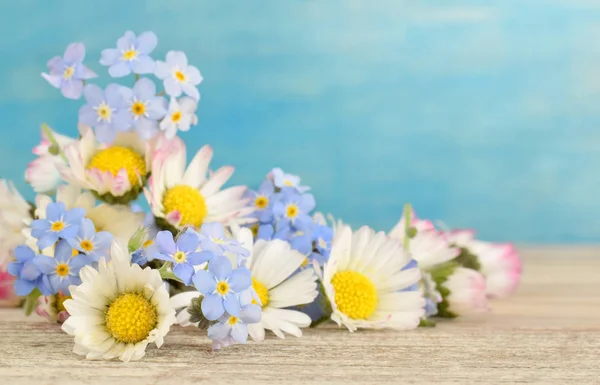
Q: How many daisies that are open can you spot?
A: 5